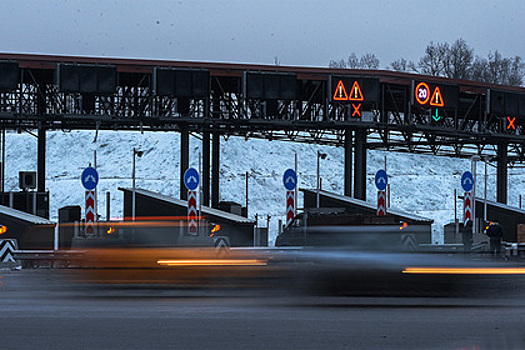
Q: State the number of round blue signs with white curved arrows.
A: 5